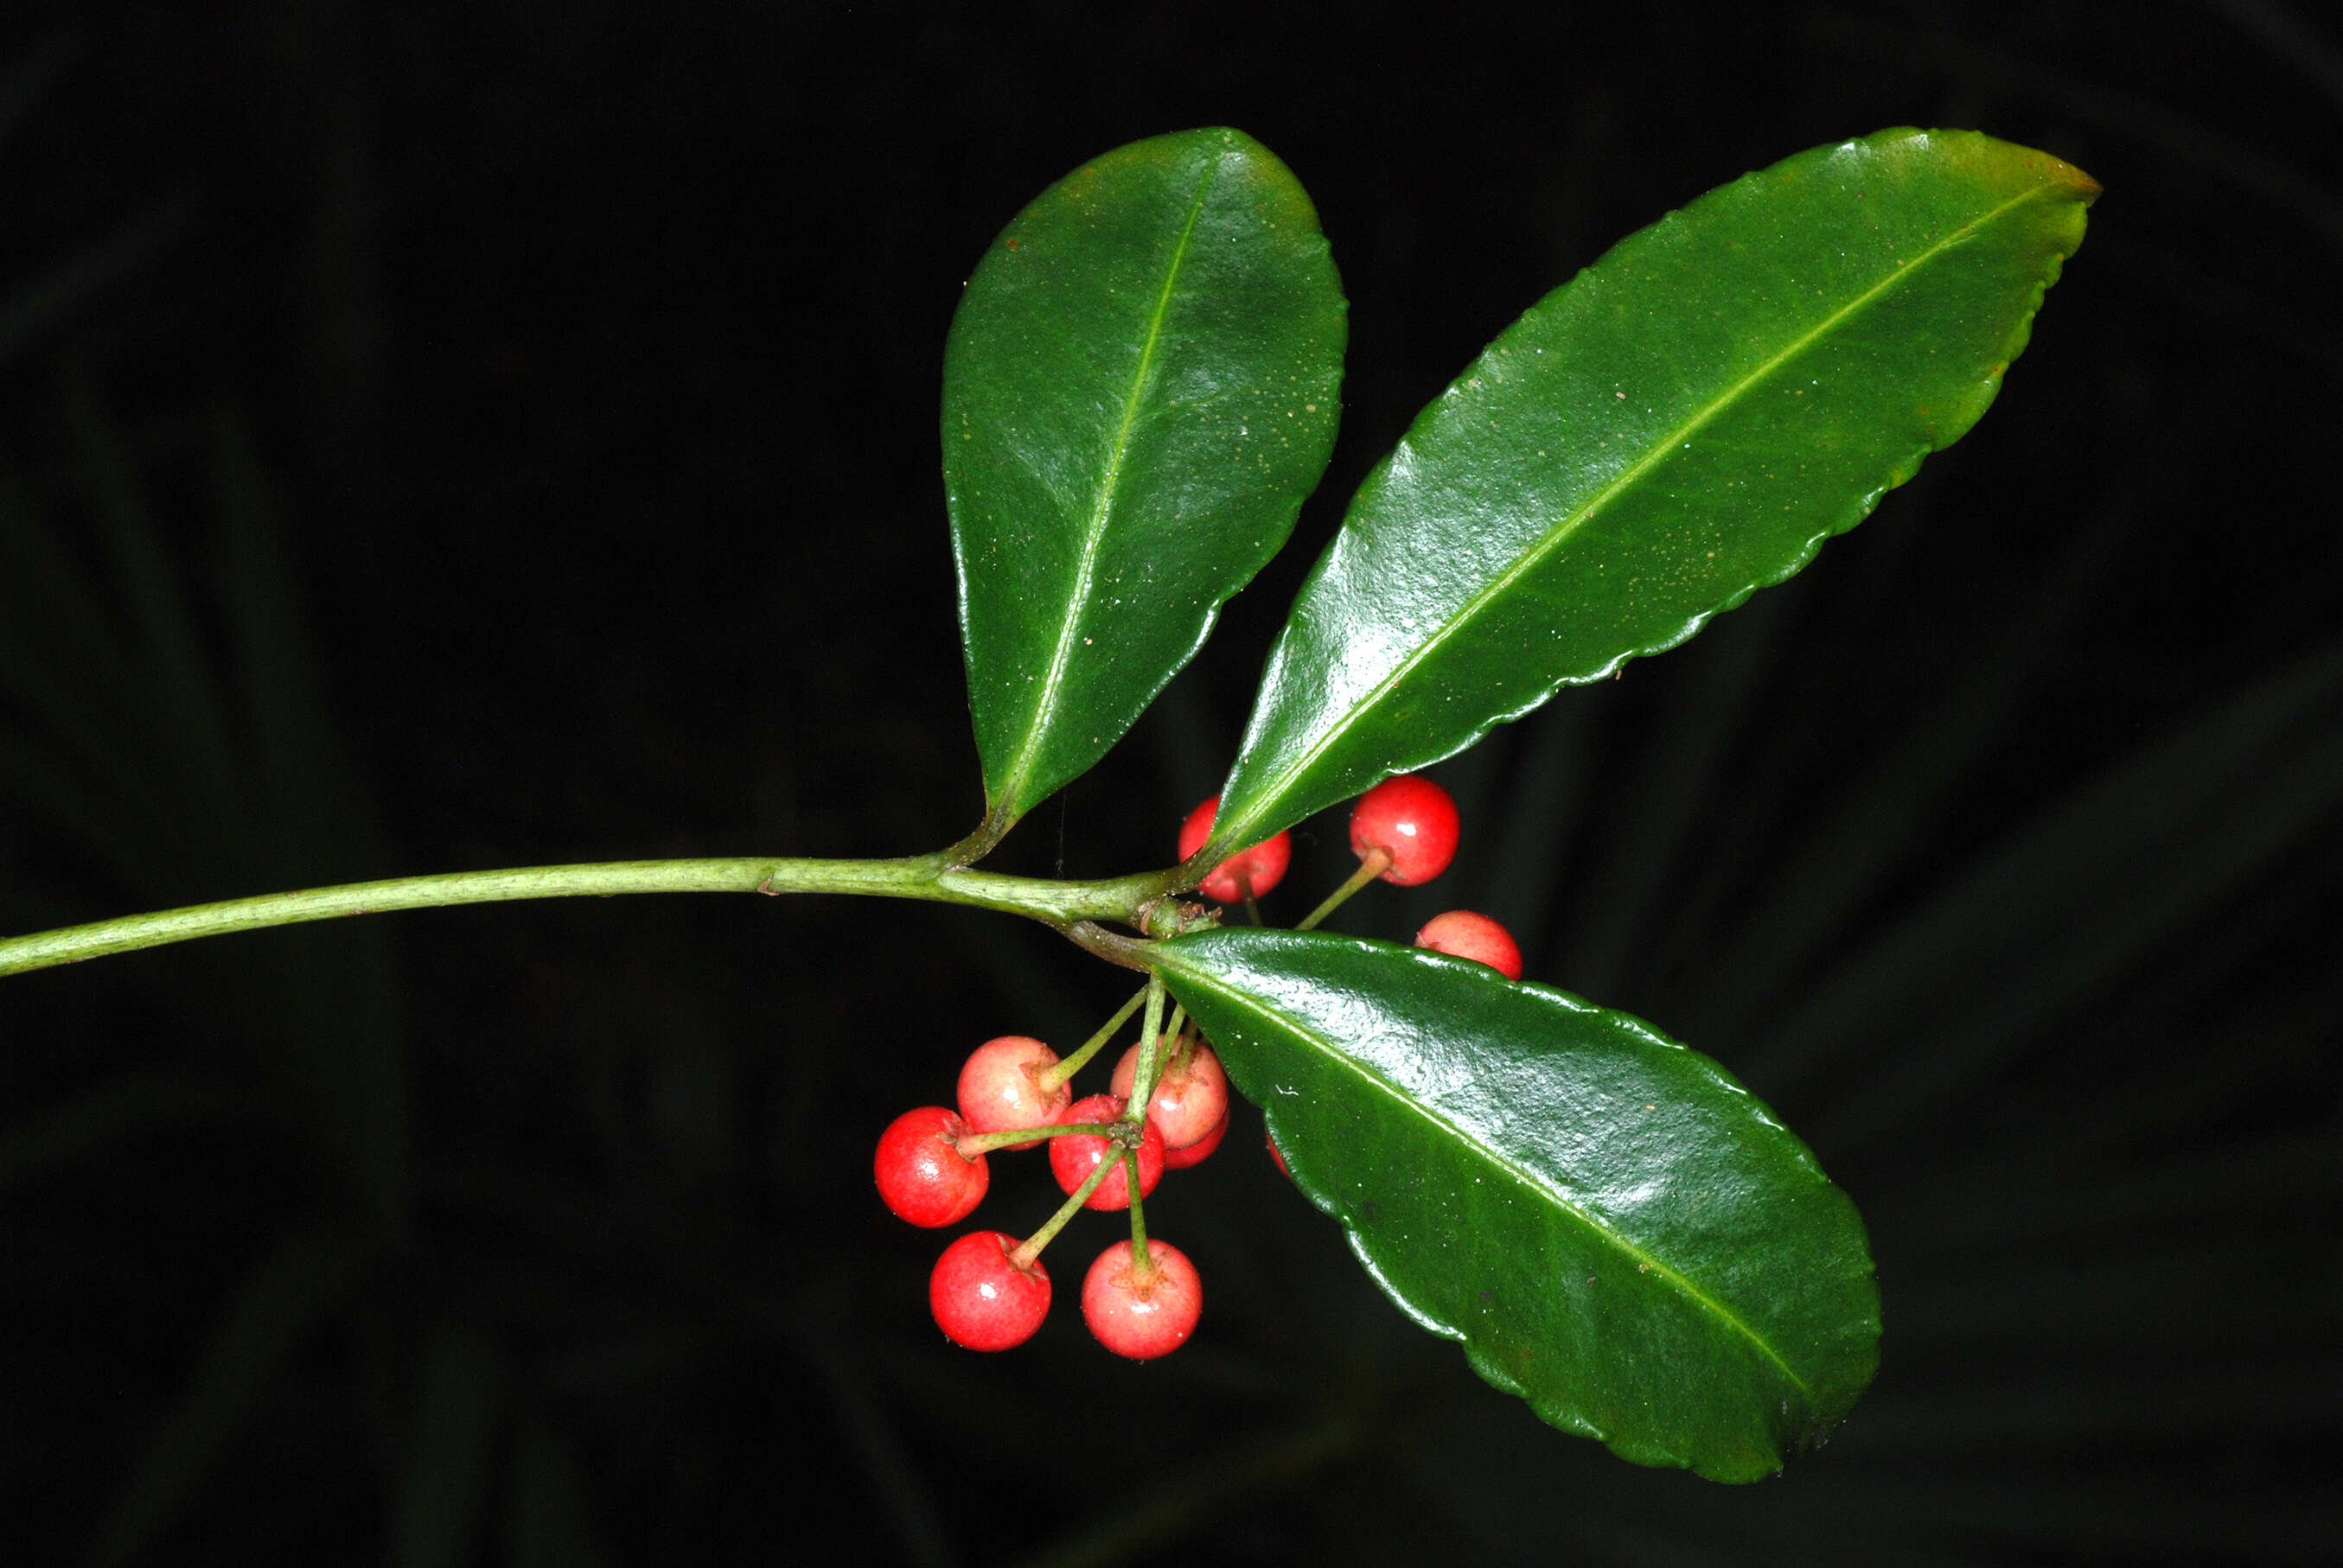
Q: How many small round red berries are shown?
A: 11